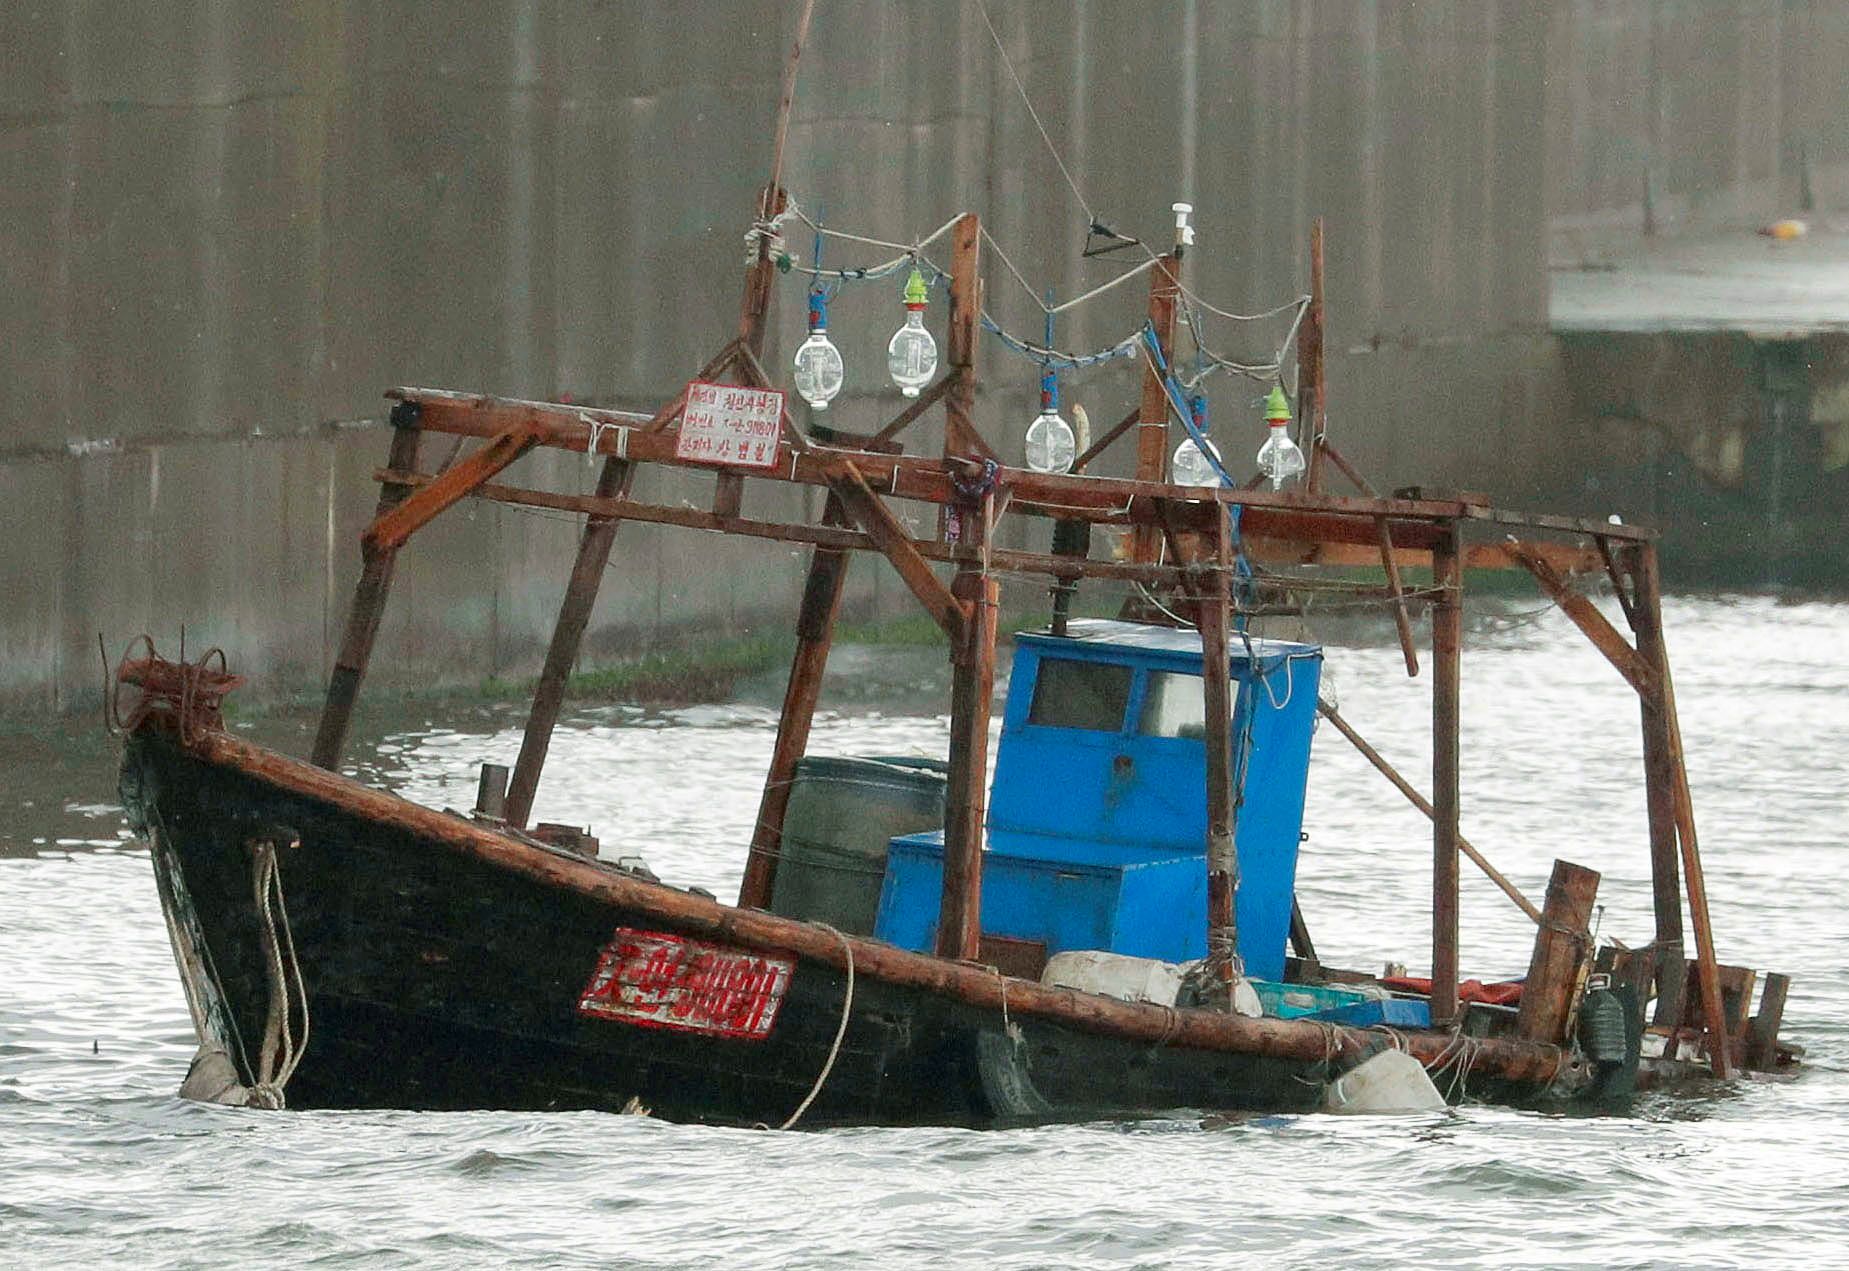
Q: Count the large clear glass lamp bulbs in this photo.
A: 5